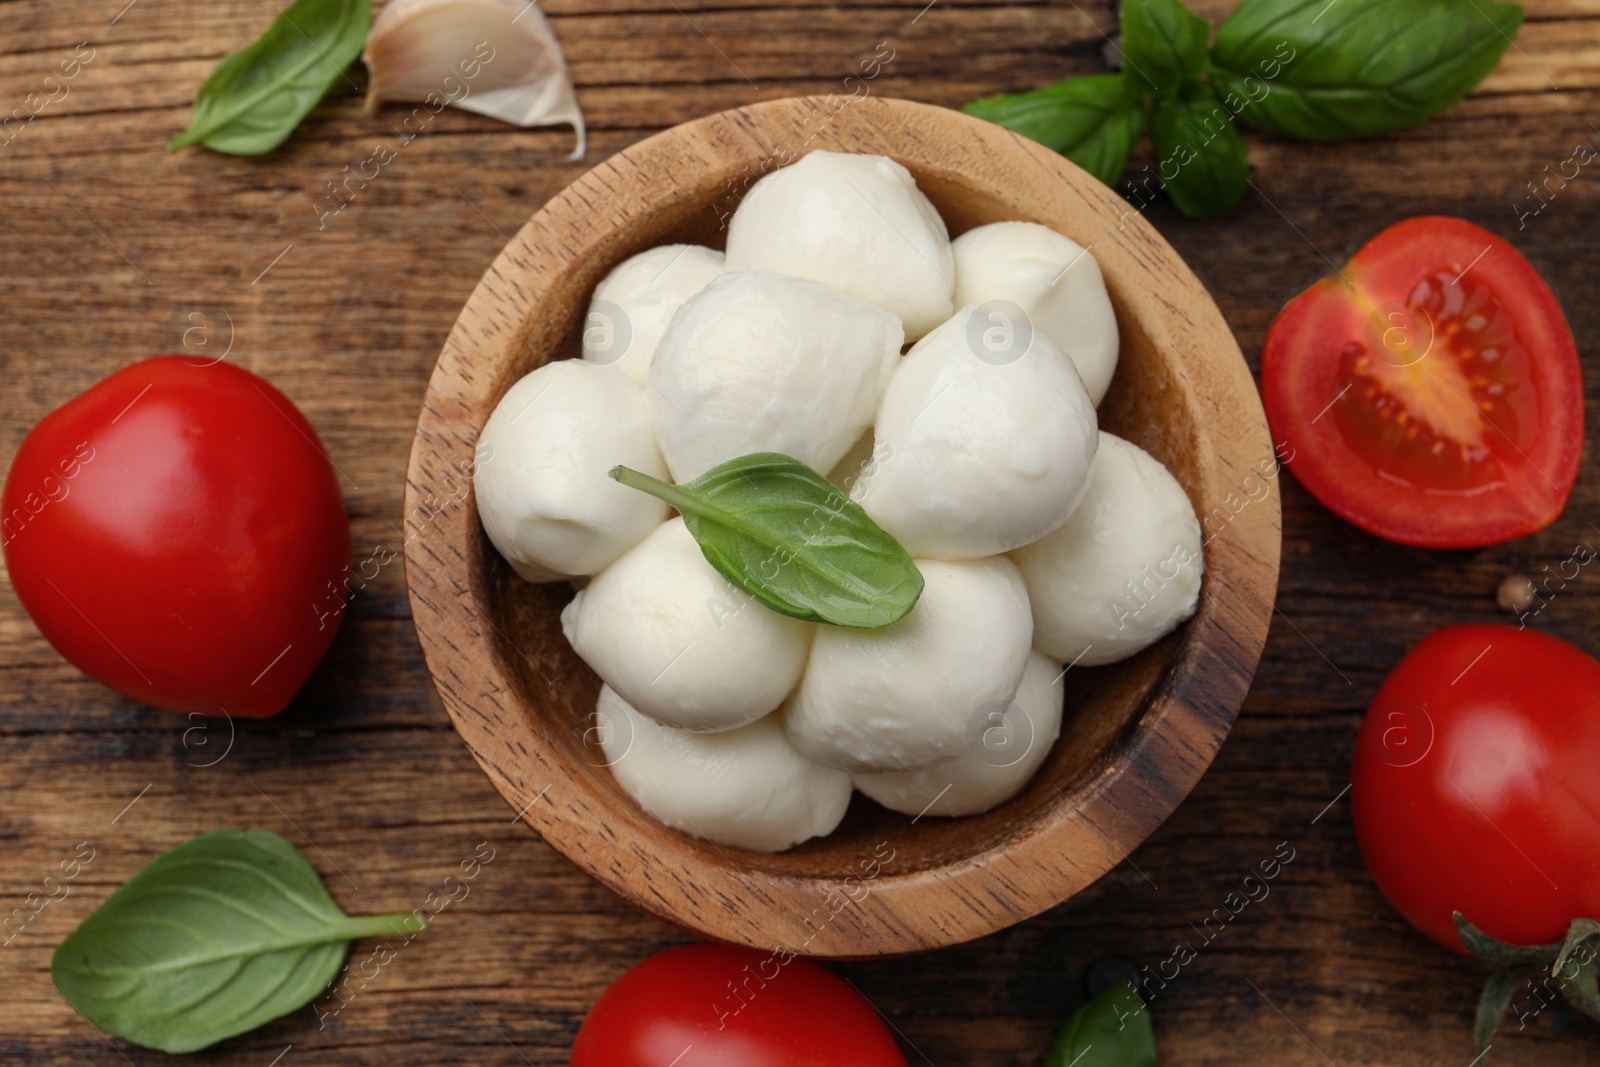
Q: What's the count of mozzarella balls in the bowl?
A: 11